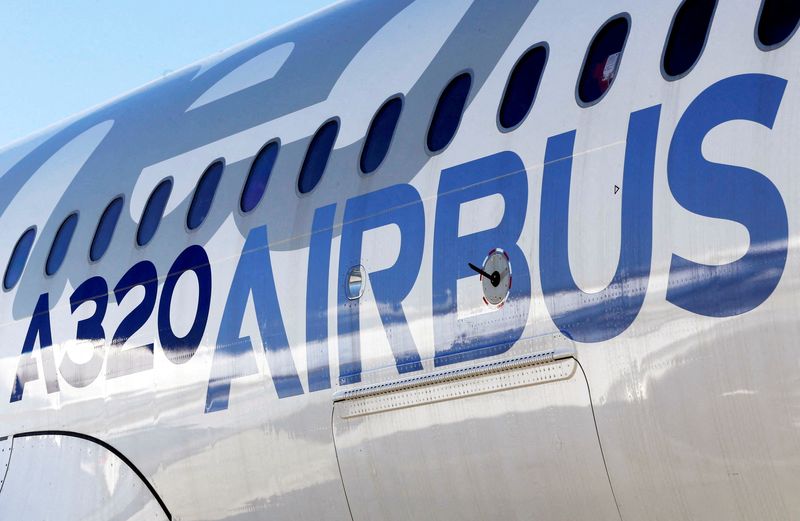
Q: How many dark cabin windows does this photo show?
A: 13